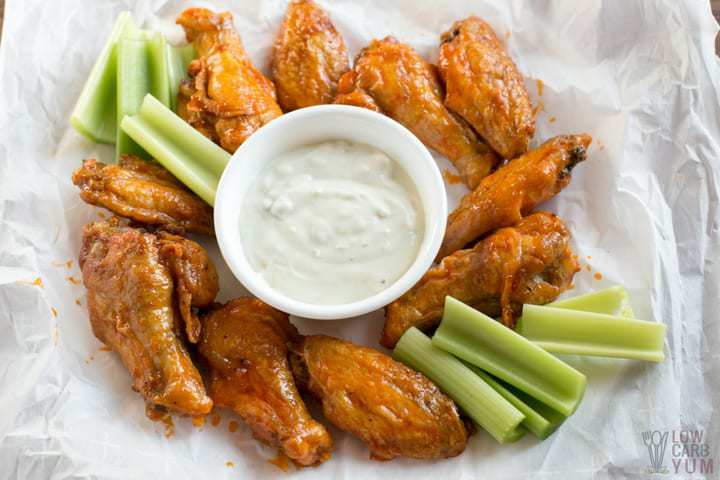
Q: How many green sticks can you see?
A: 9